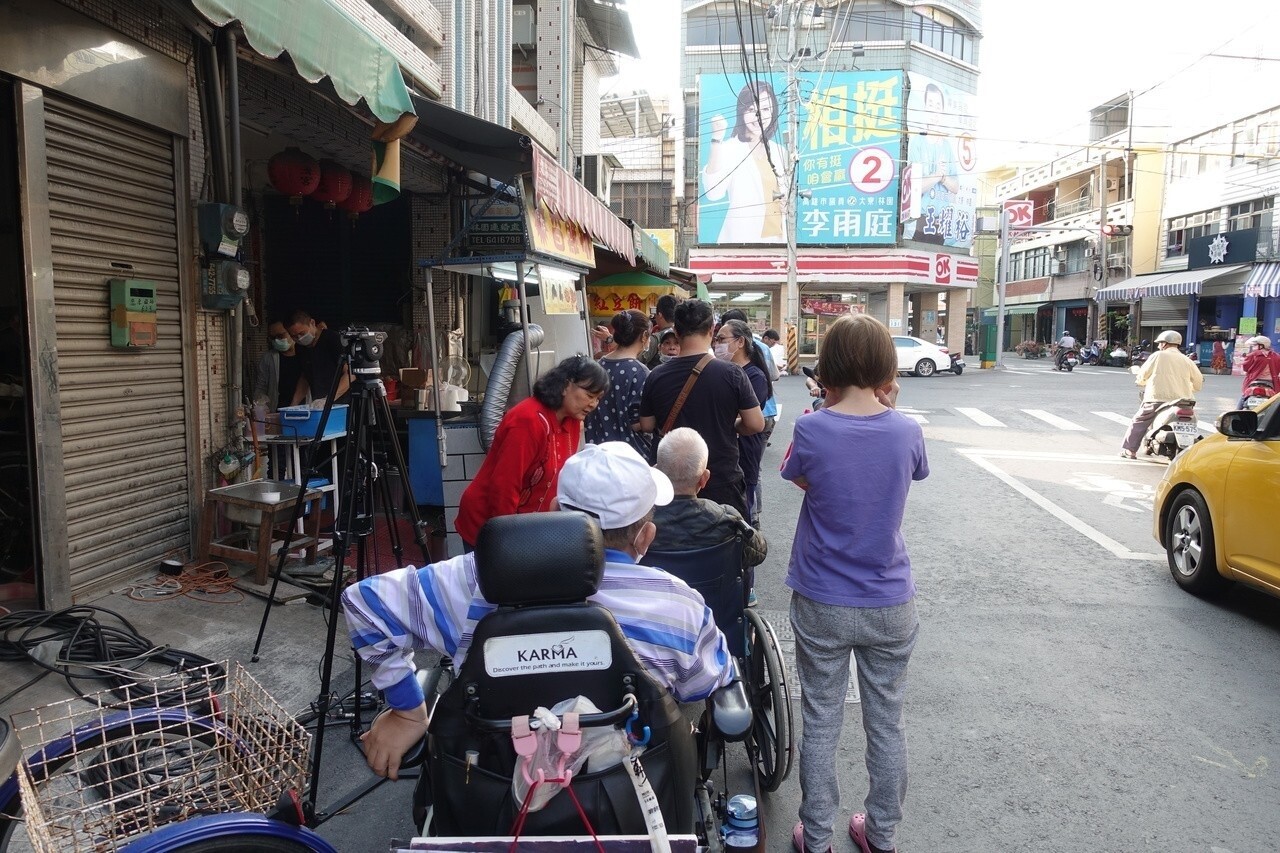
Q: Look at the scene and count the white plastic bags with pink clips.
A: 1